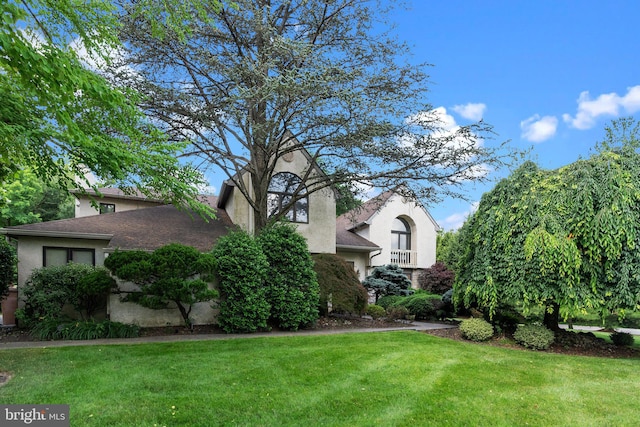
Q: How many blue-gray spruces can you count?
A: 1